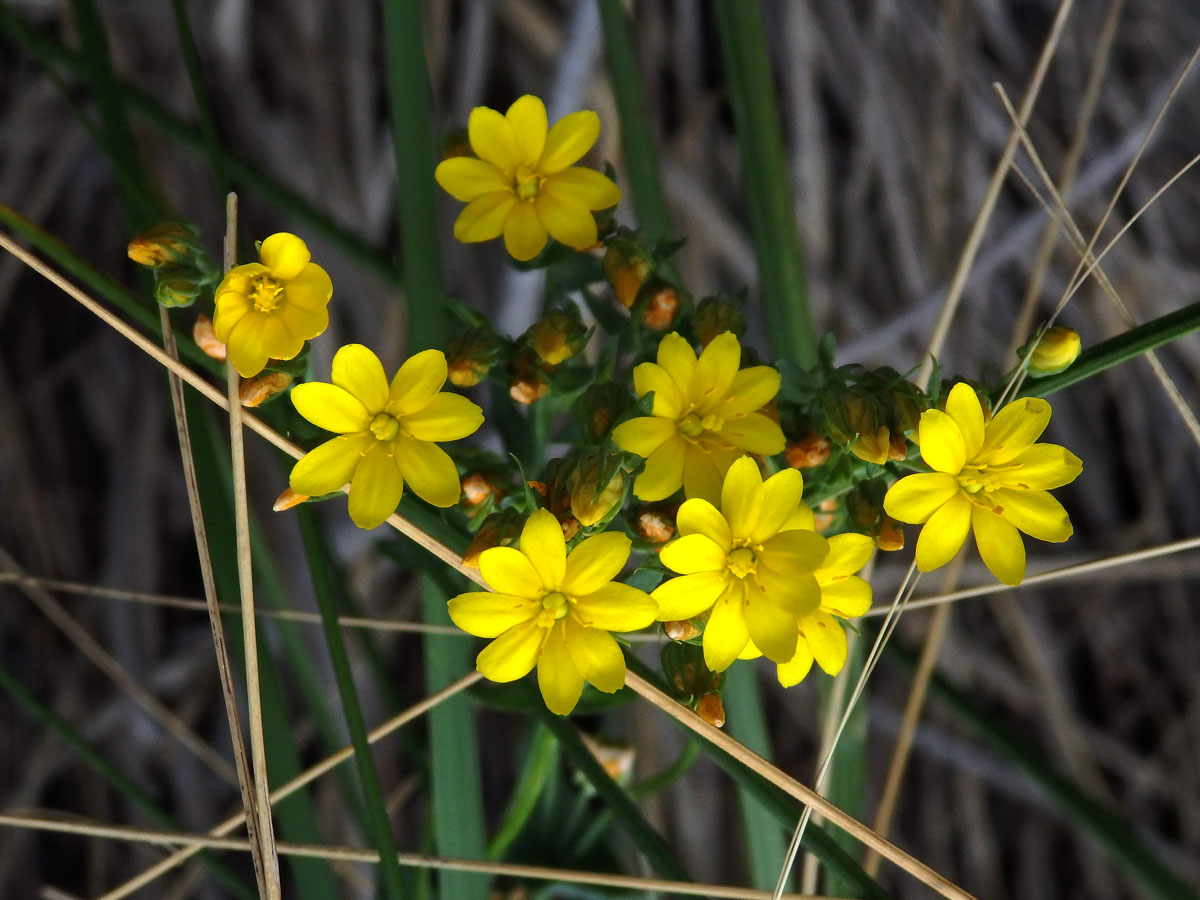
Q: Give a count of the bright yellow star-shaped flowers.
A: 8